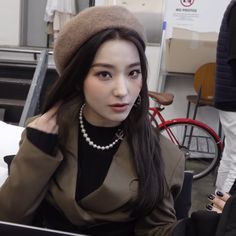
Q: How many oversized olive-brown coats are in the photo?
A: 1